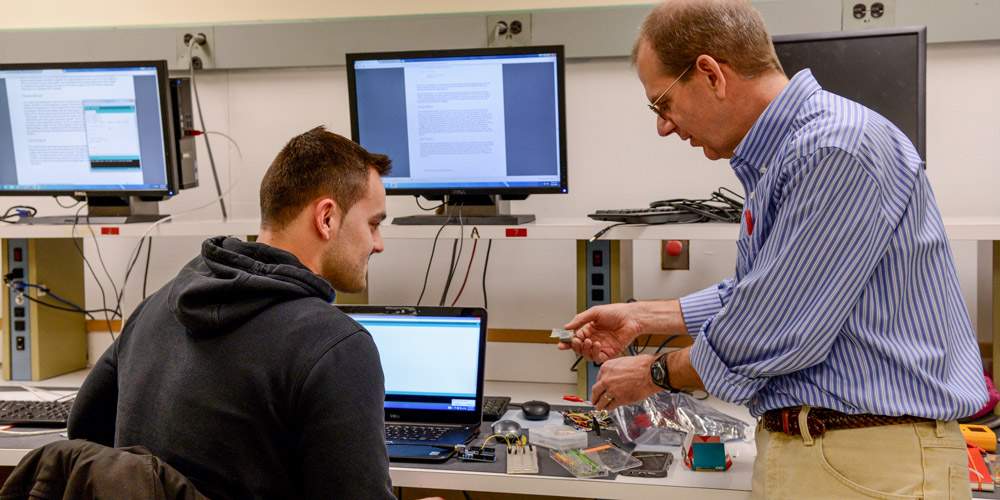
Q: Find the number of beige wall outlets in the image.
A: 3